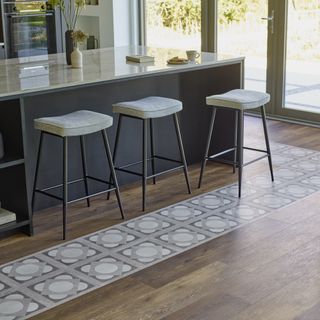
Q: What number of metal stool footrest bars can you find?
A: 12